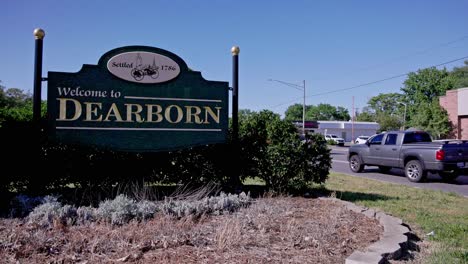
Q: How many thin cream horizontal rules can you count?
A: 2